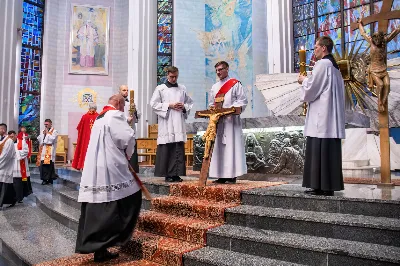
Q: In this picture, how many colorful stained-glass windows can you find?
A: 3